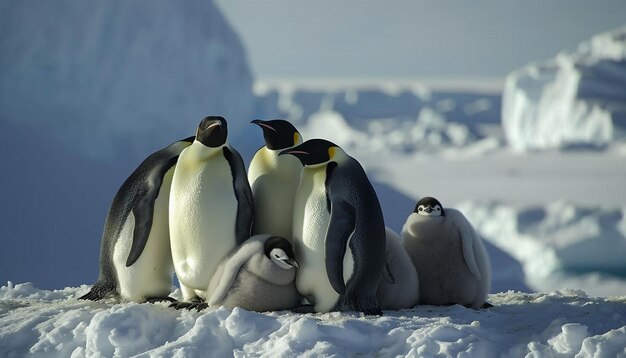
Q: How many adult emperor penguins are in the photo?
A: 4